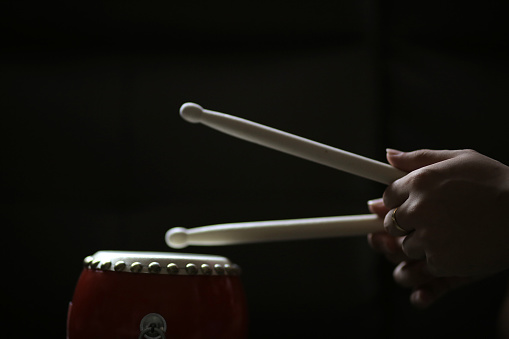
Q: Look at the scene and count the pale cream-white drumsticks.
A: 2